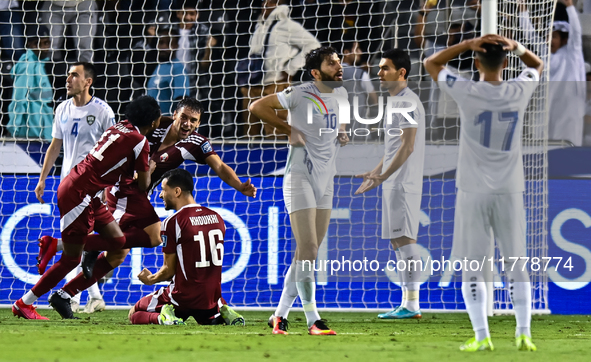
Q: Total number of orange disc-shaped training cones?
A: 0